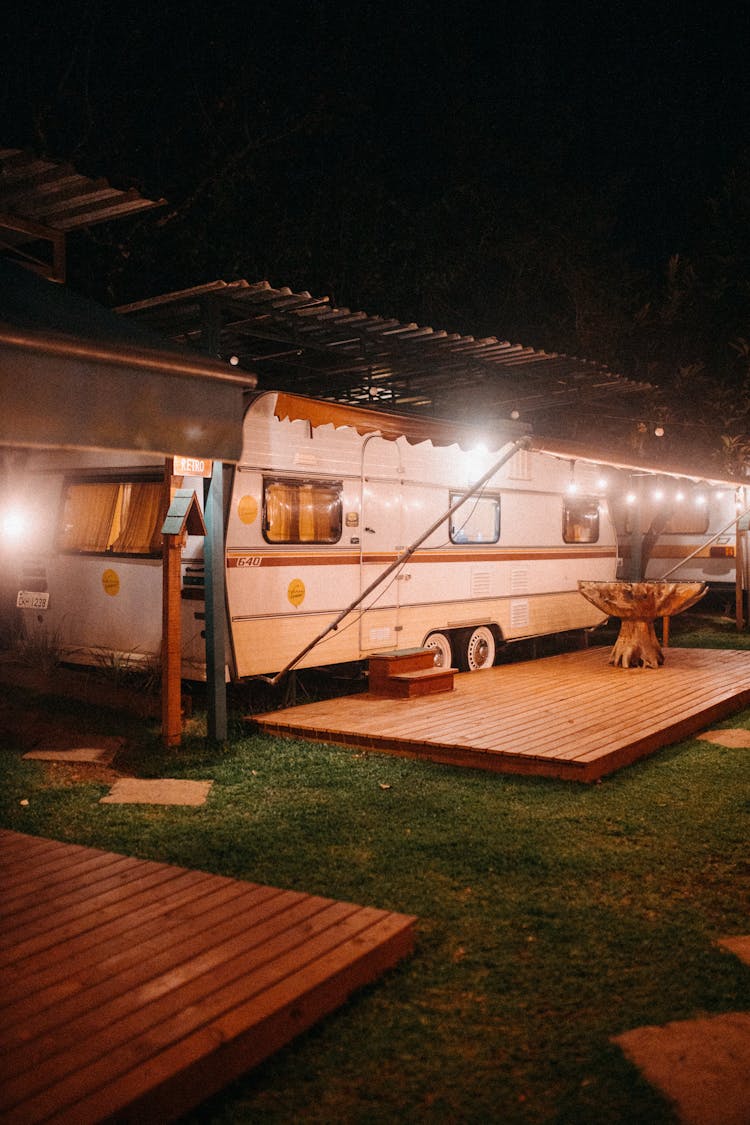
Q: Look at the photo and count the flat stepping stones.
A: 5